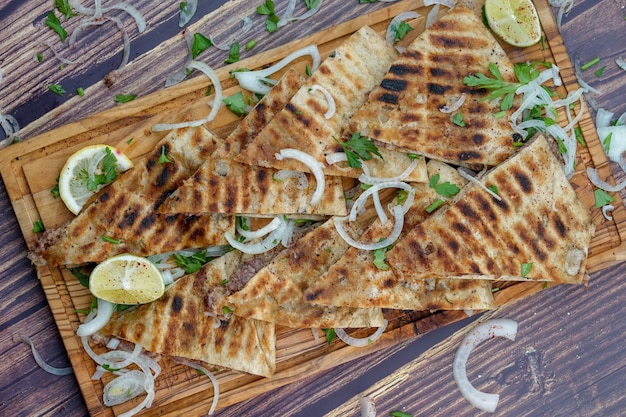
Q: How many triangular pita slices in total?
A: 8